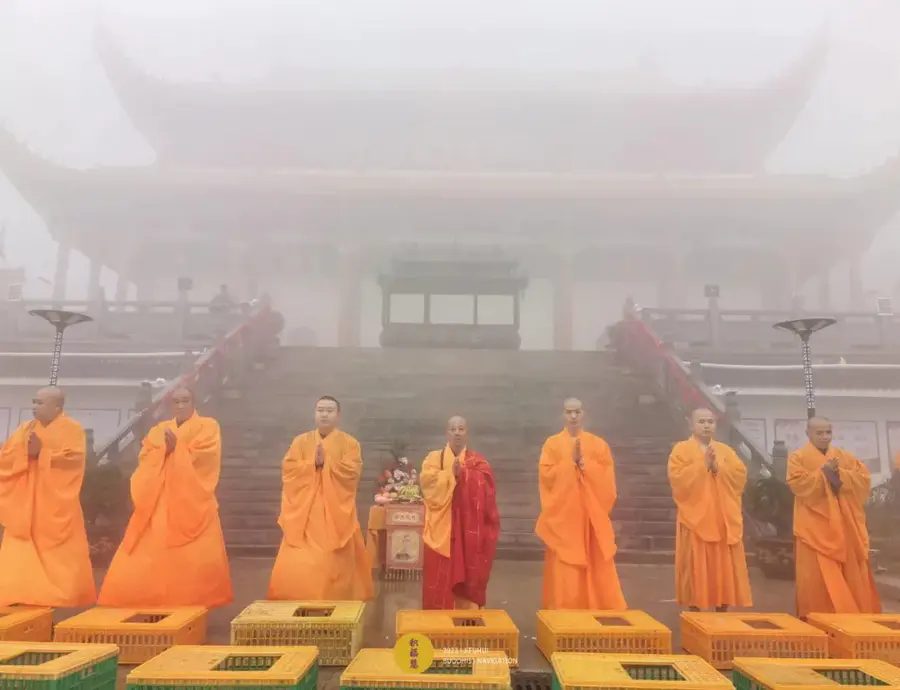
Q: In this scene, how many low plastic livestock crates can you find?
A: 12